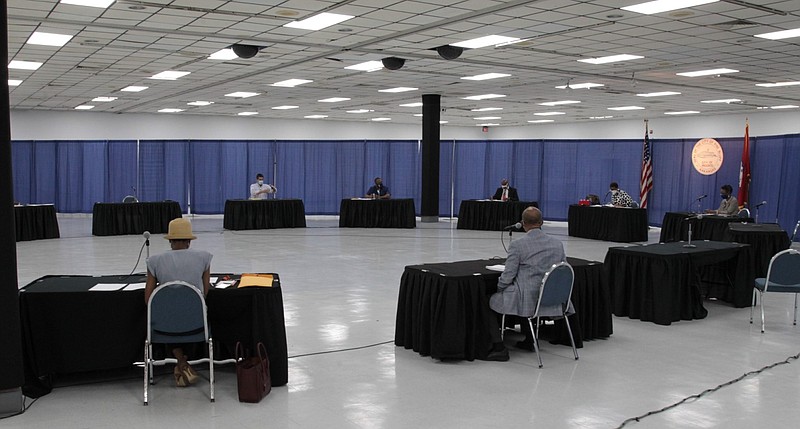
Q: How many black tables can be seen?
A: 11